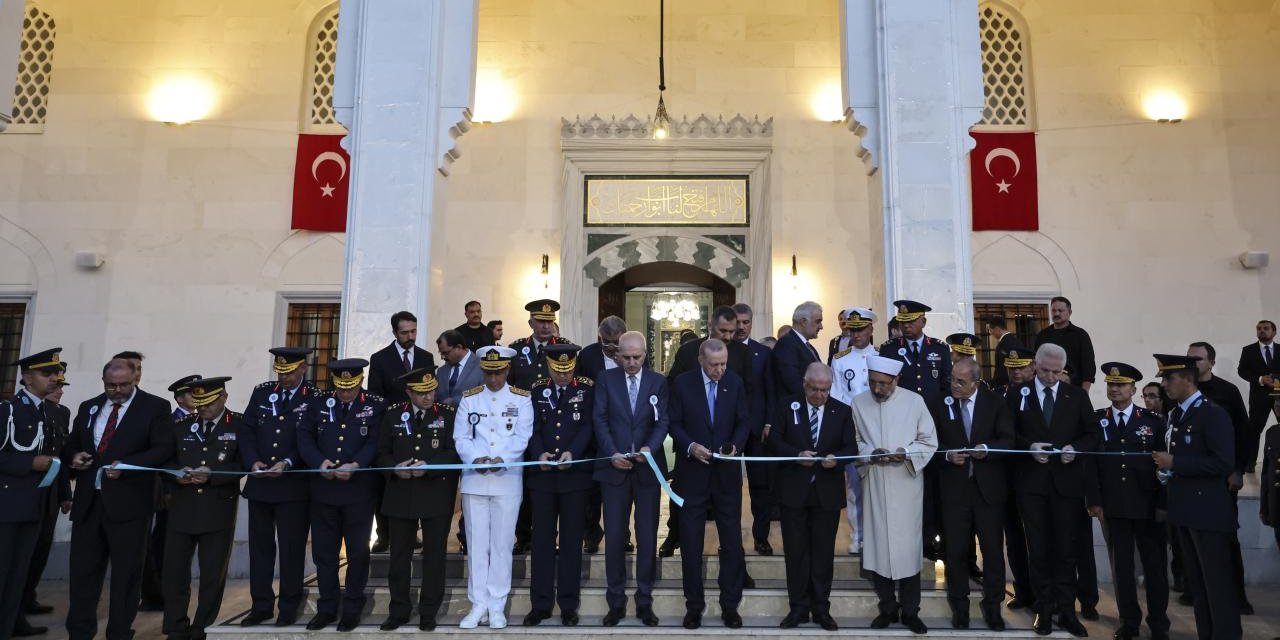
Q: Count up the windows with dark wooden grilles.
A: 3